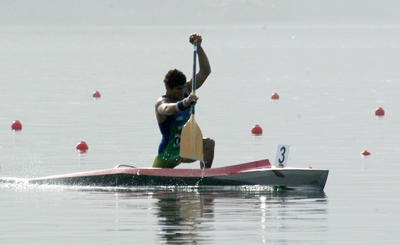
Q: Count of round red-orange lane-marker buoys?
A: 7